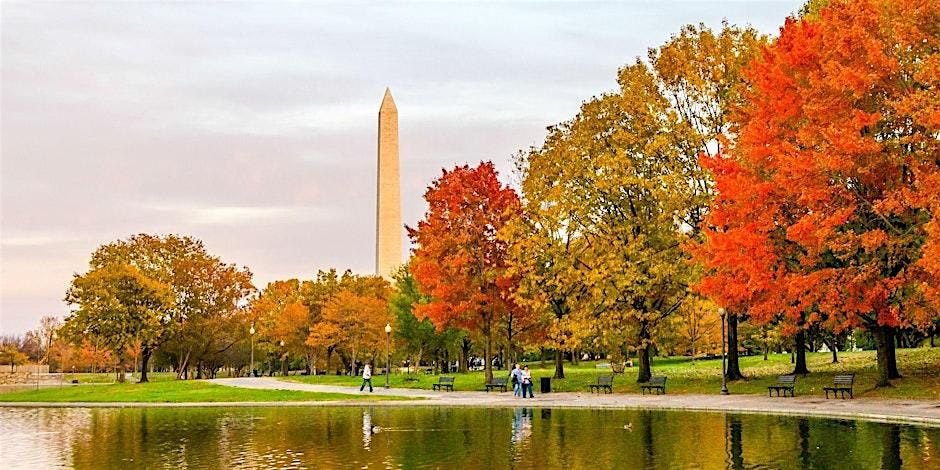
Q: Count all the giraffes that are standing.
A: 0